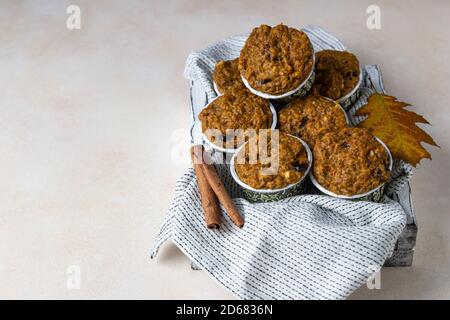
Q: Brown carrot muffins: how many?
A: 7